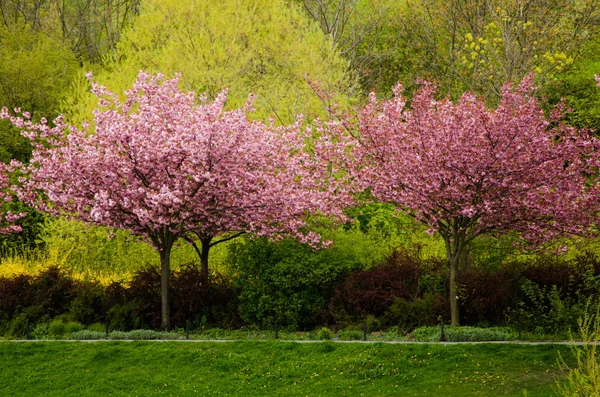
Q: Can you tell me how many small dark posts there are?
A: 7